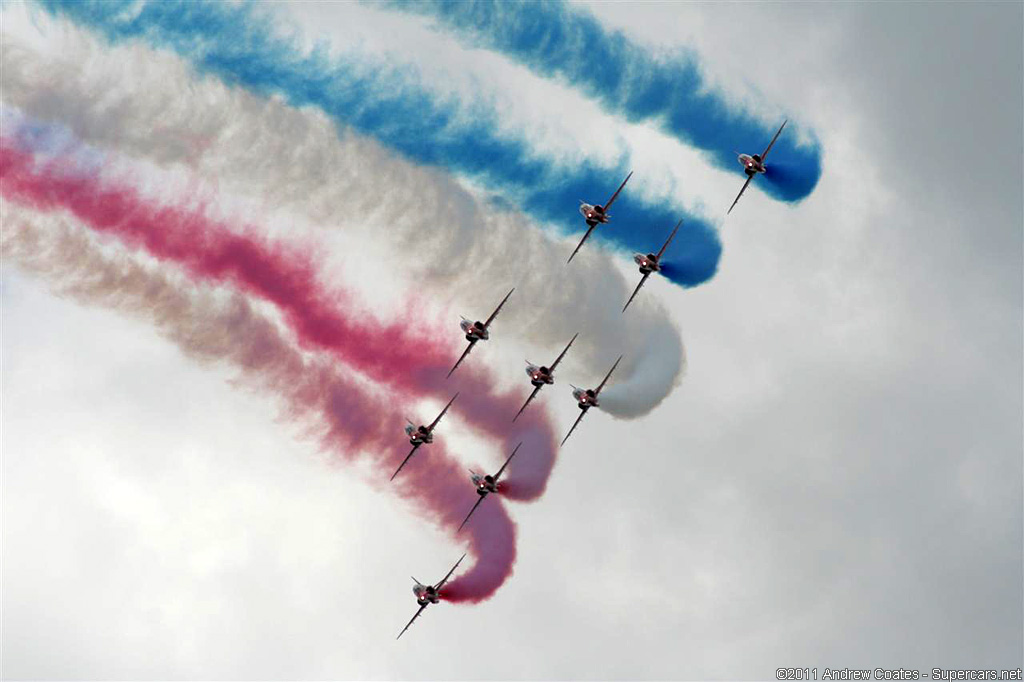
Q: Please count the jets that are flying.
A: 9